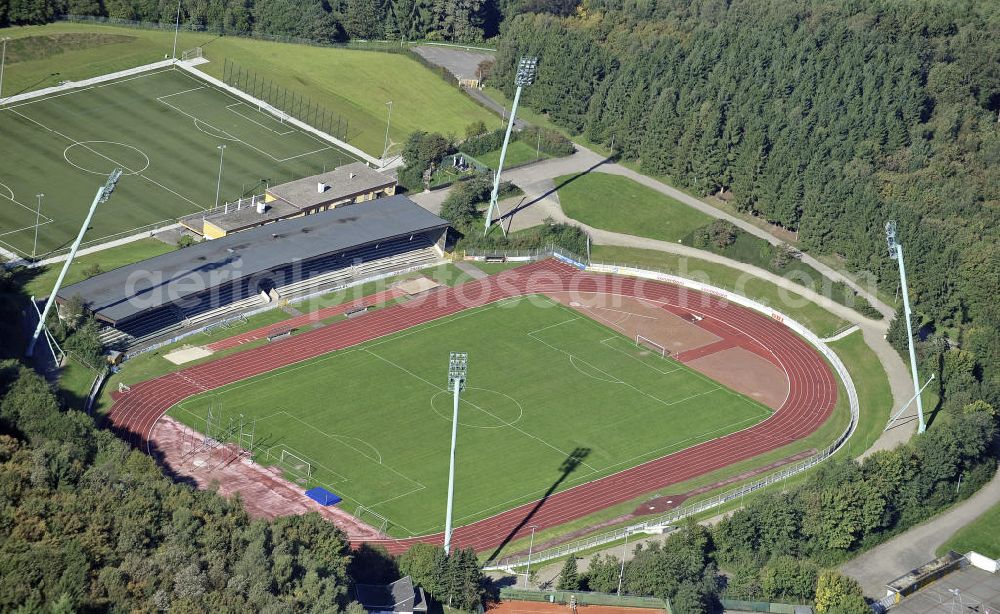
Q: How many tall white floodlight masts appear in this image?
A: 4